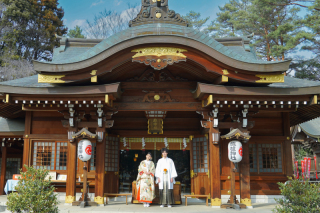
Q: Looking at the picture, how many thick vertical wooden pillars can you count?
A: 4